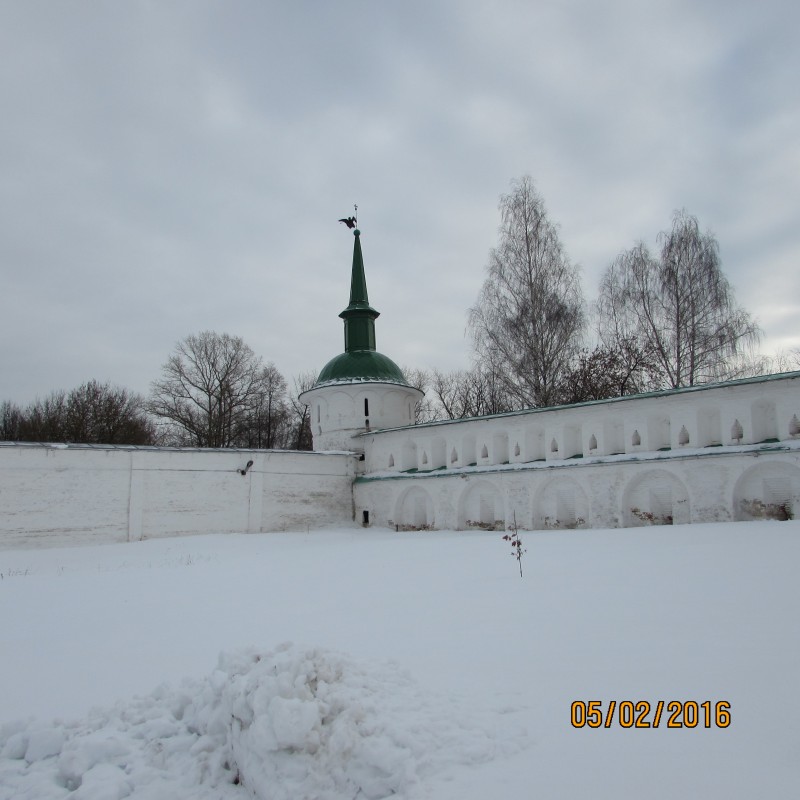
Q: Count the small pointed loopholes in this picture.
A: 11